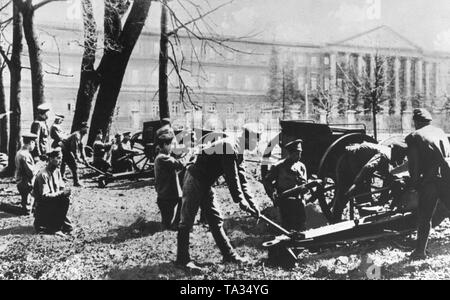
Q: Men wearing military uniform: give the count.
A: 13